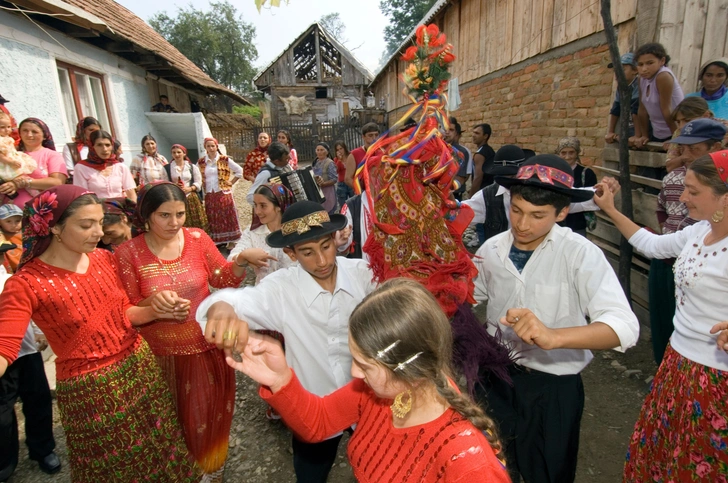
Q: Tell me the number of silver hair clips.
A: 2